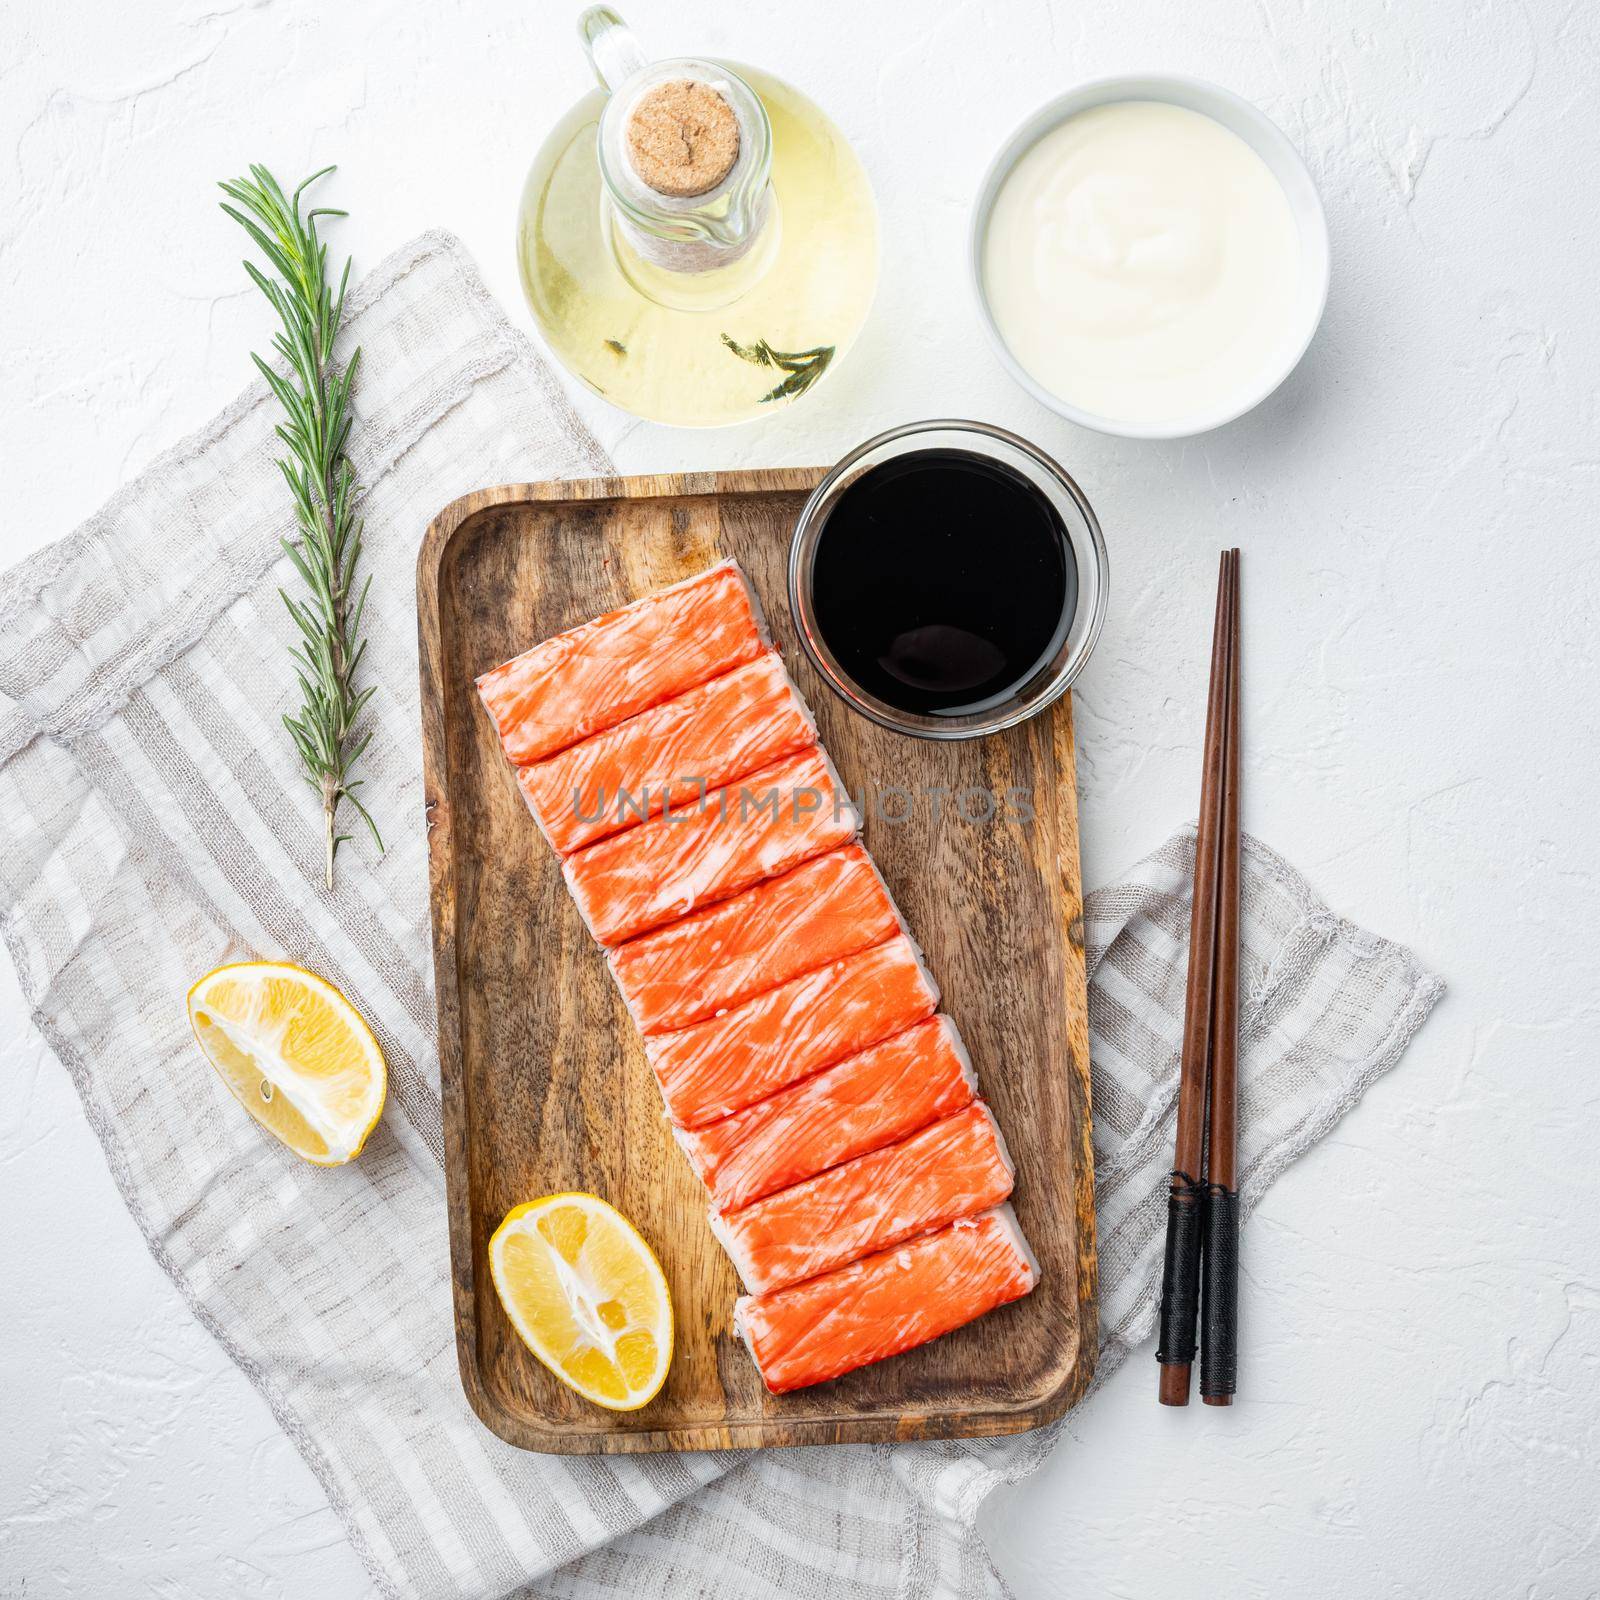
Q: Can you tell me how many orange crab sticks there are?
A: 8